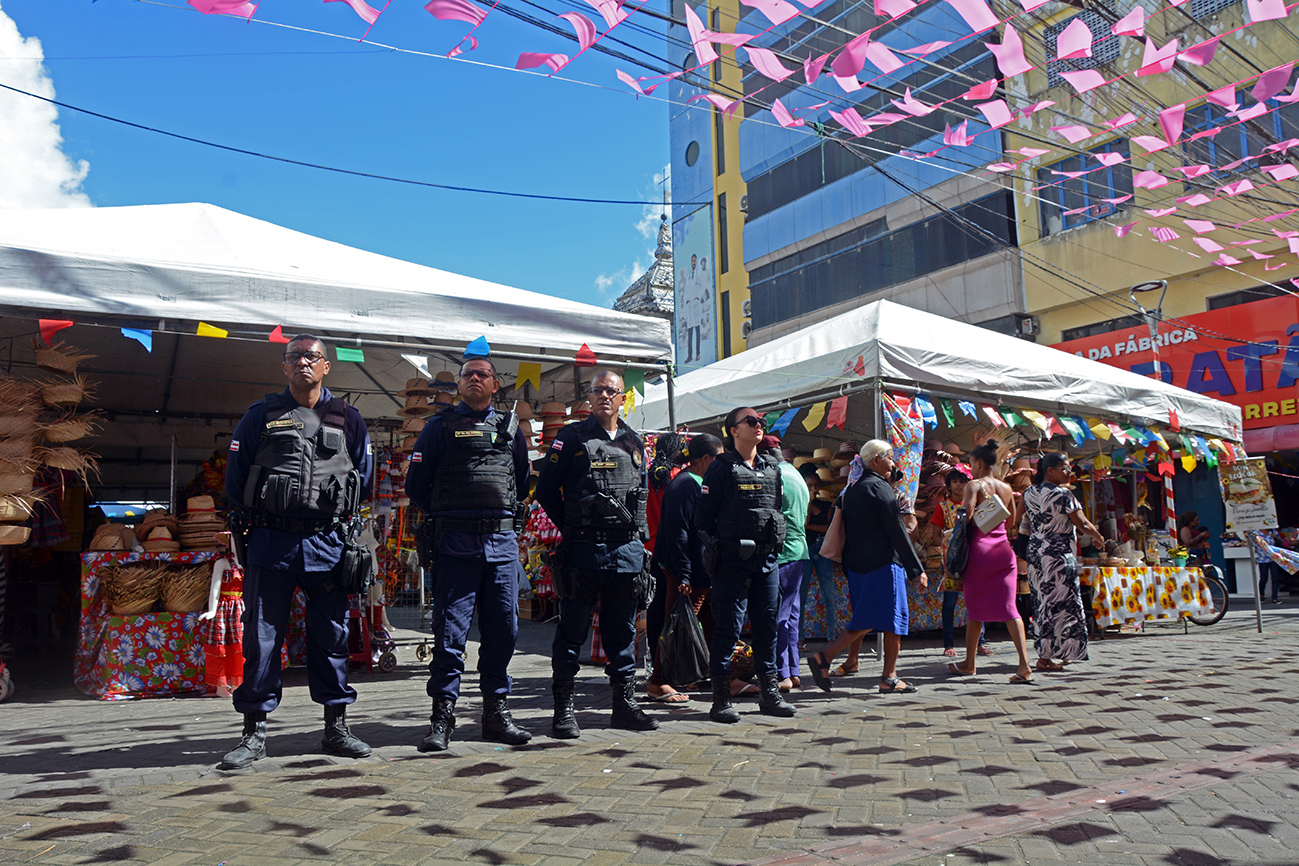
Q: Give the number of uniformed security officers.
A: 4